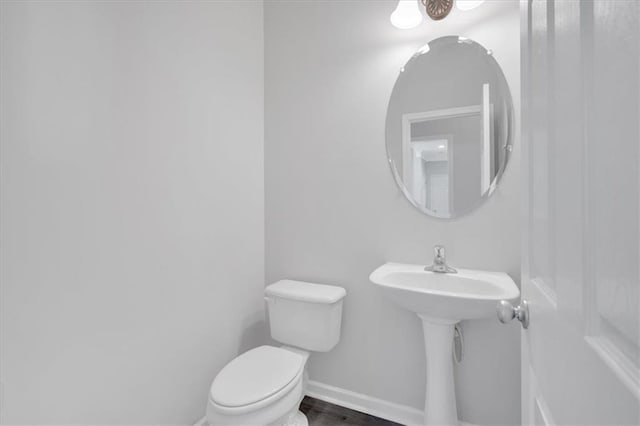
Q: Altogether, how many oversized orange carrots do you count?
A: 0